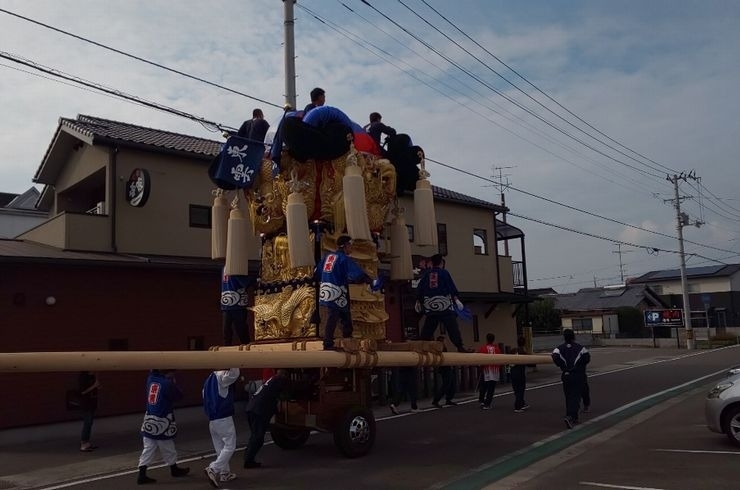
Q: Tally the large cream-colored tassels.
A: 6